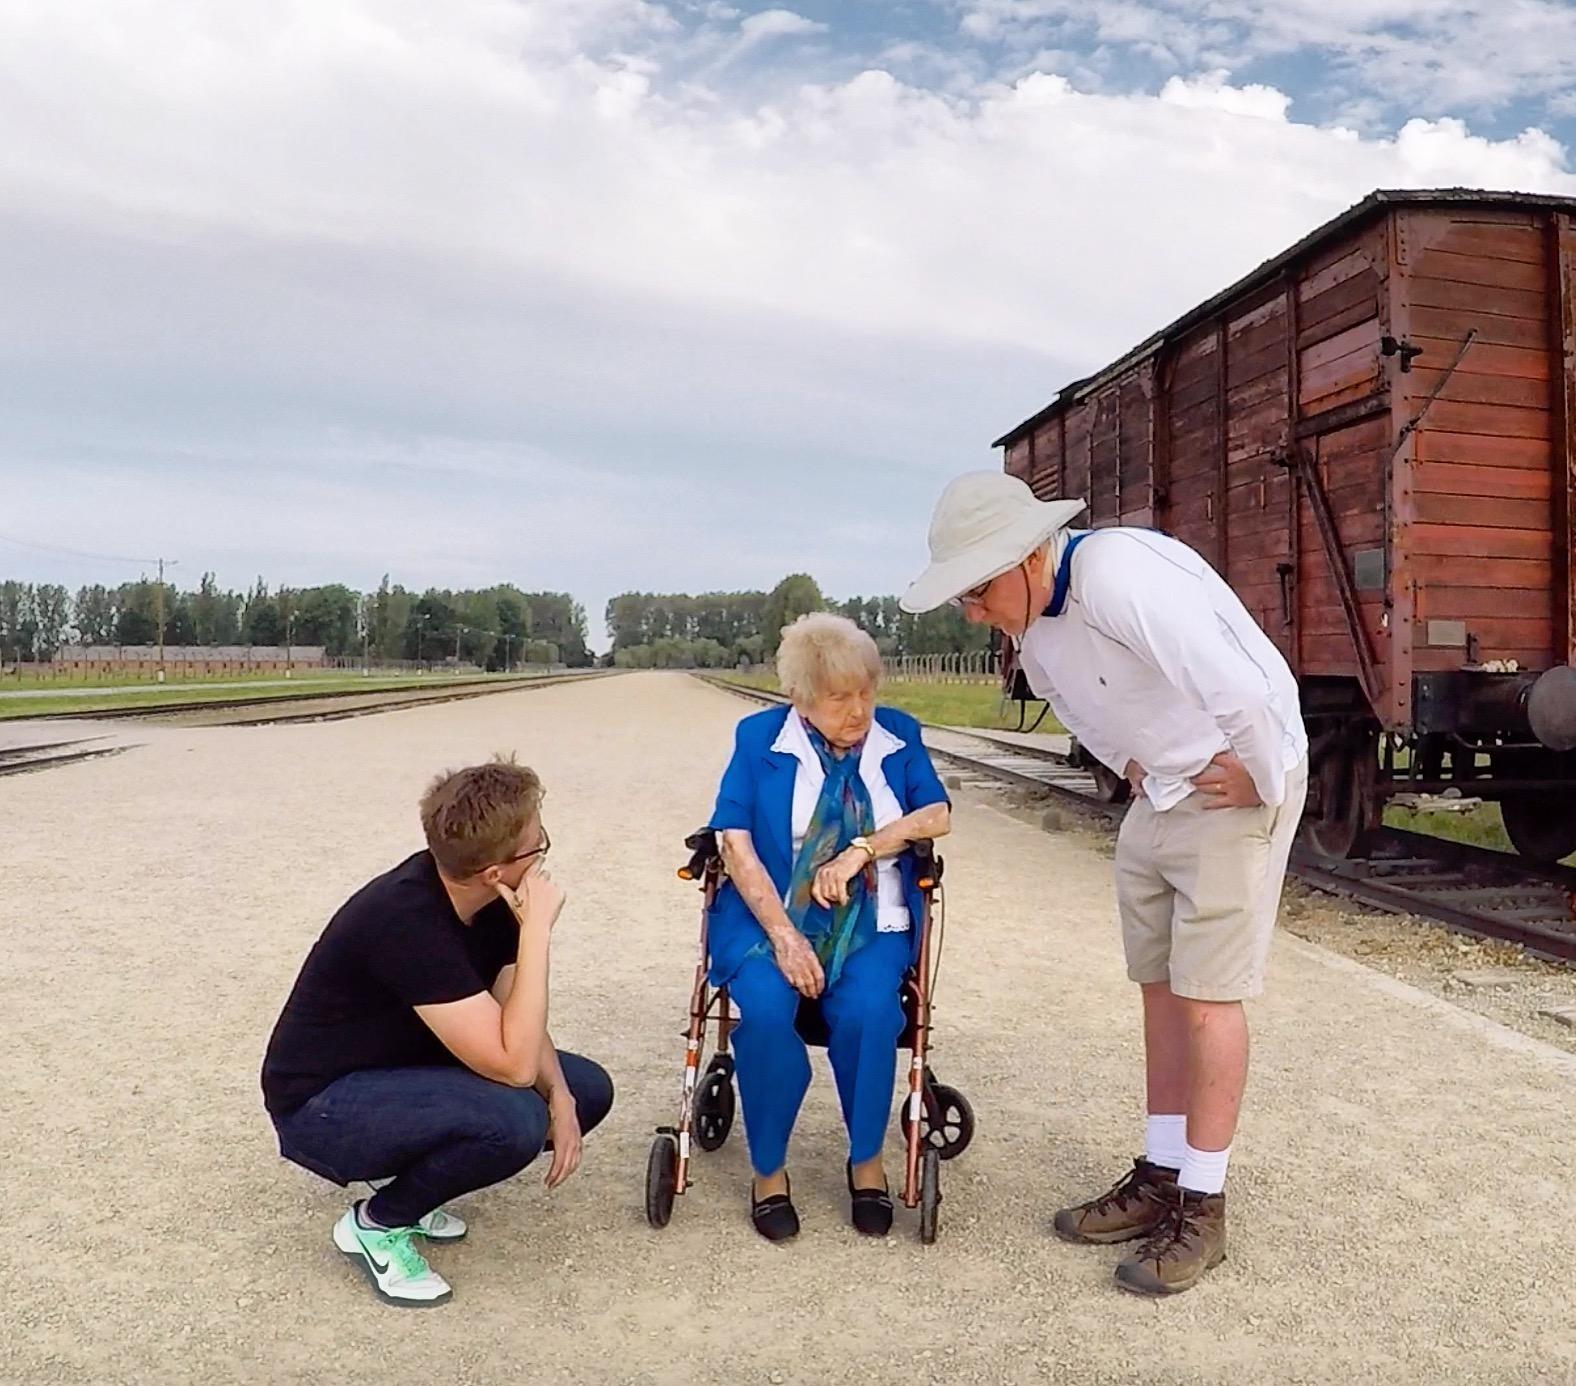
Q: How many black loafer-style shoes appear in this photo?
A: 2